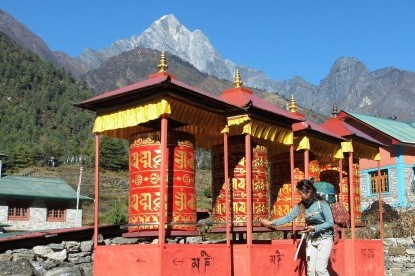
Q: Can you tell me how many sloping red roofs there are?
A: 4